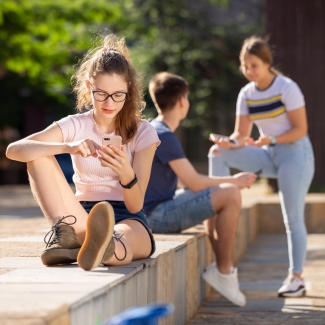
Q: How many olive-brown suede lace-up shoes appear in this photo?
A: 2